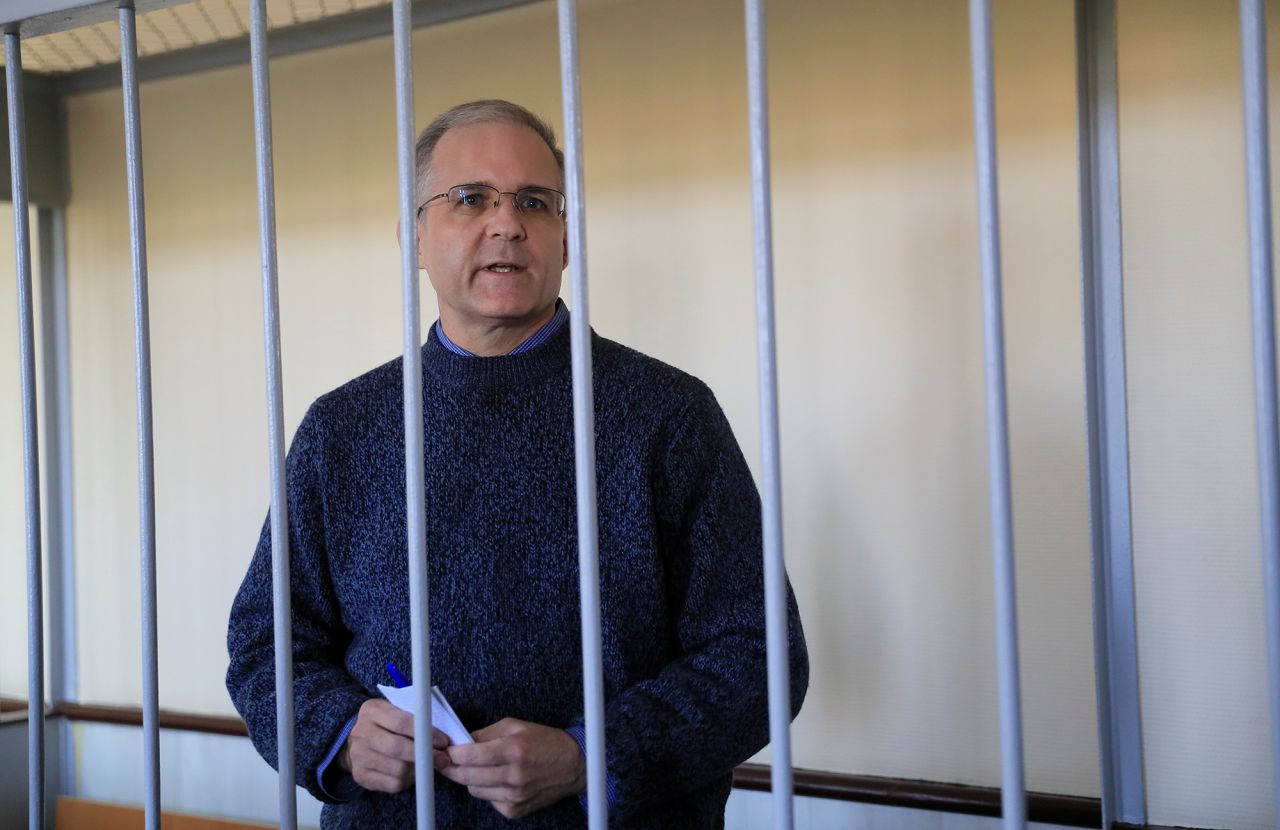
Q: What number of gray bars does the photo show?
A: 8